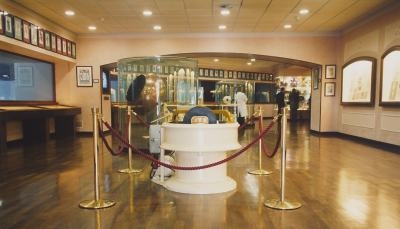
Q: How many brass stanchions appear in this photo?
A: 4